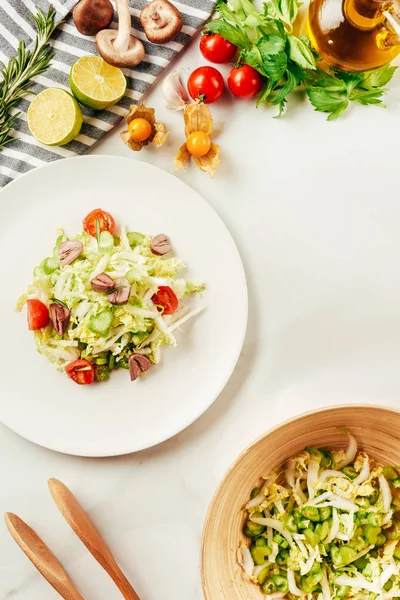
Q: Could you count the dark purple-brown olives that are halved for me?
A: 6